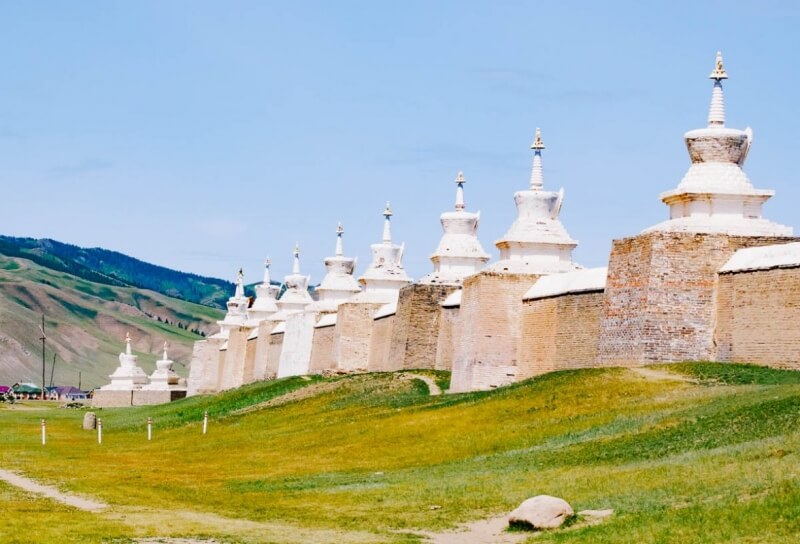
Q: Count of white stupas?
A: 10